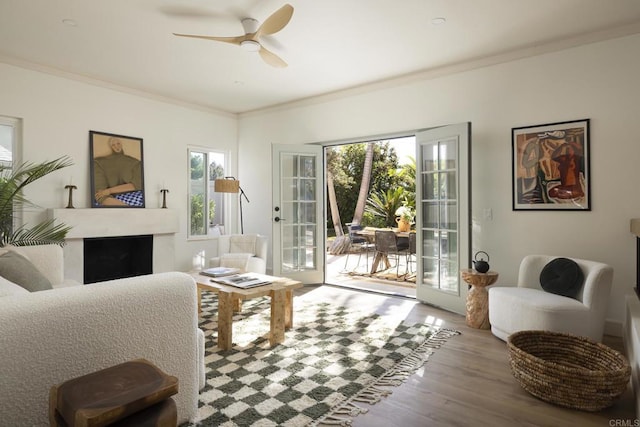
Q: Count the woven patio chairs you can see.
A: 3